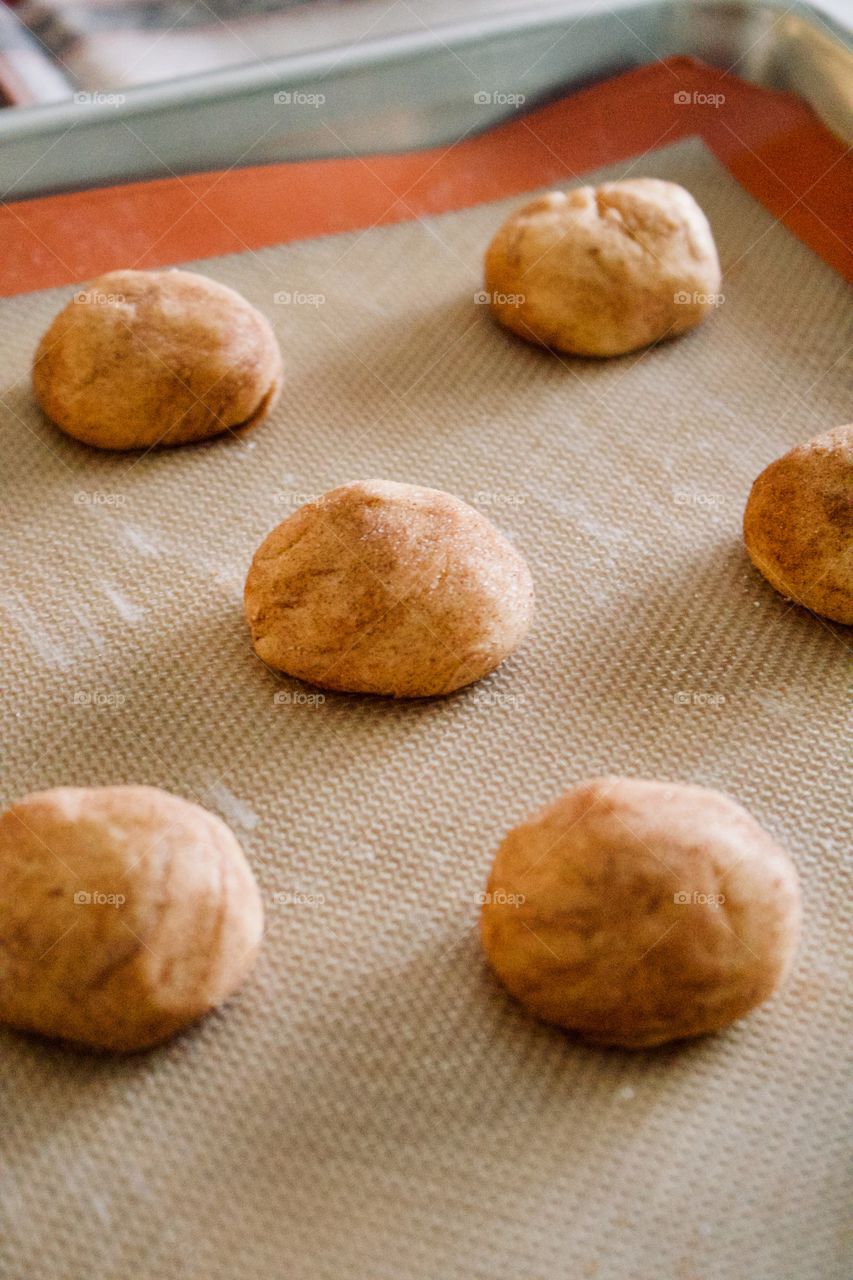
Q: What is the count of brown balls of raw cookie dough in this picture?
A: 6